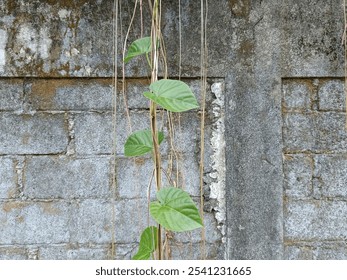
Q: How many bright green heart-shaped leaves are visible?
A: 5